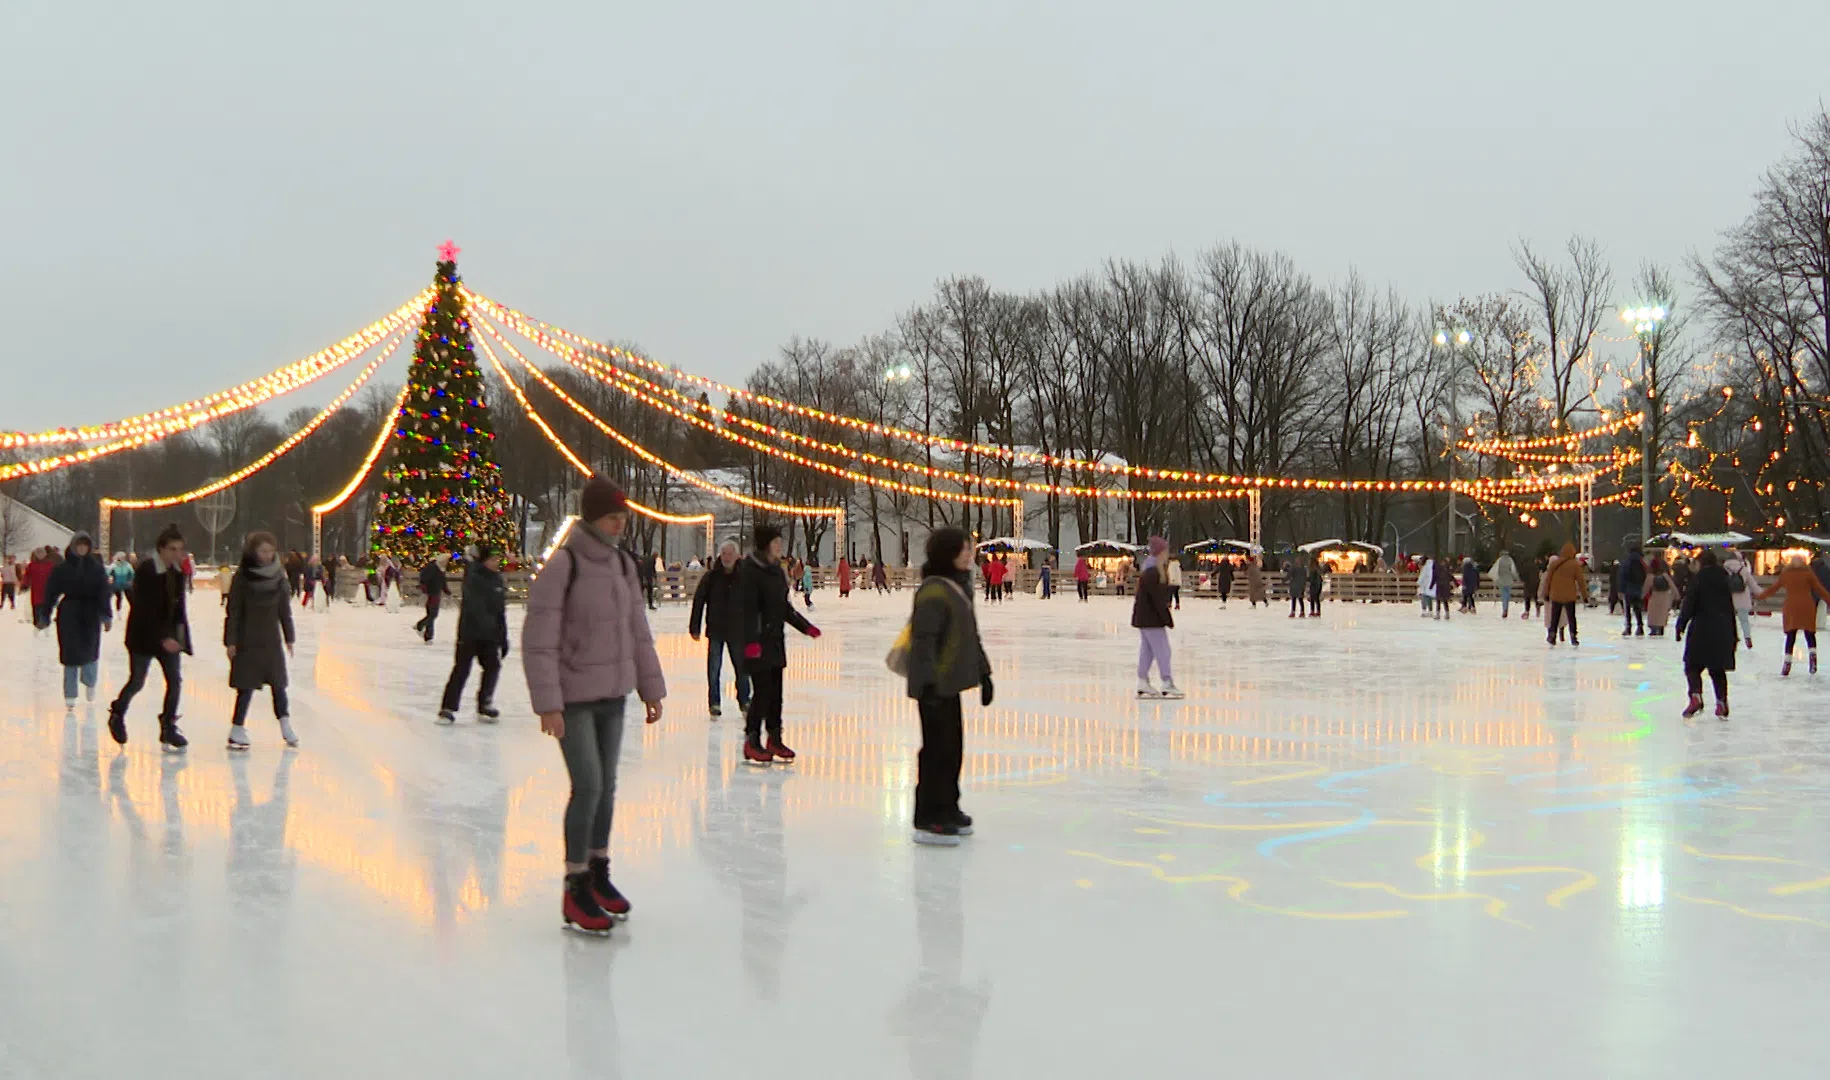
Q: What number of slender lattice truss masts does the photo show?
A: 7